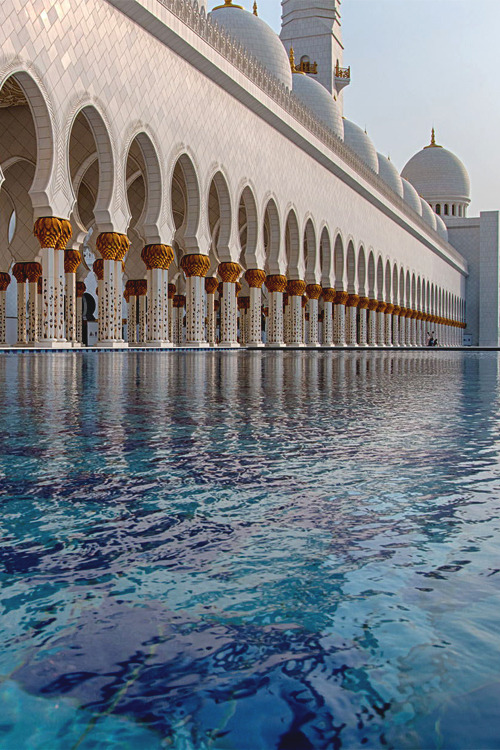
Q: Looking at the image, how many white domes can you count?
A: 8